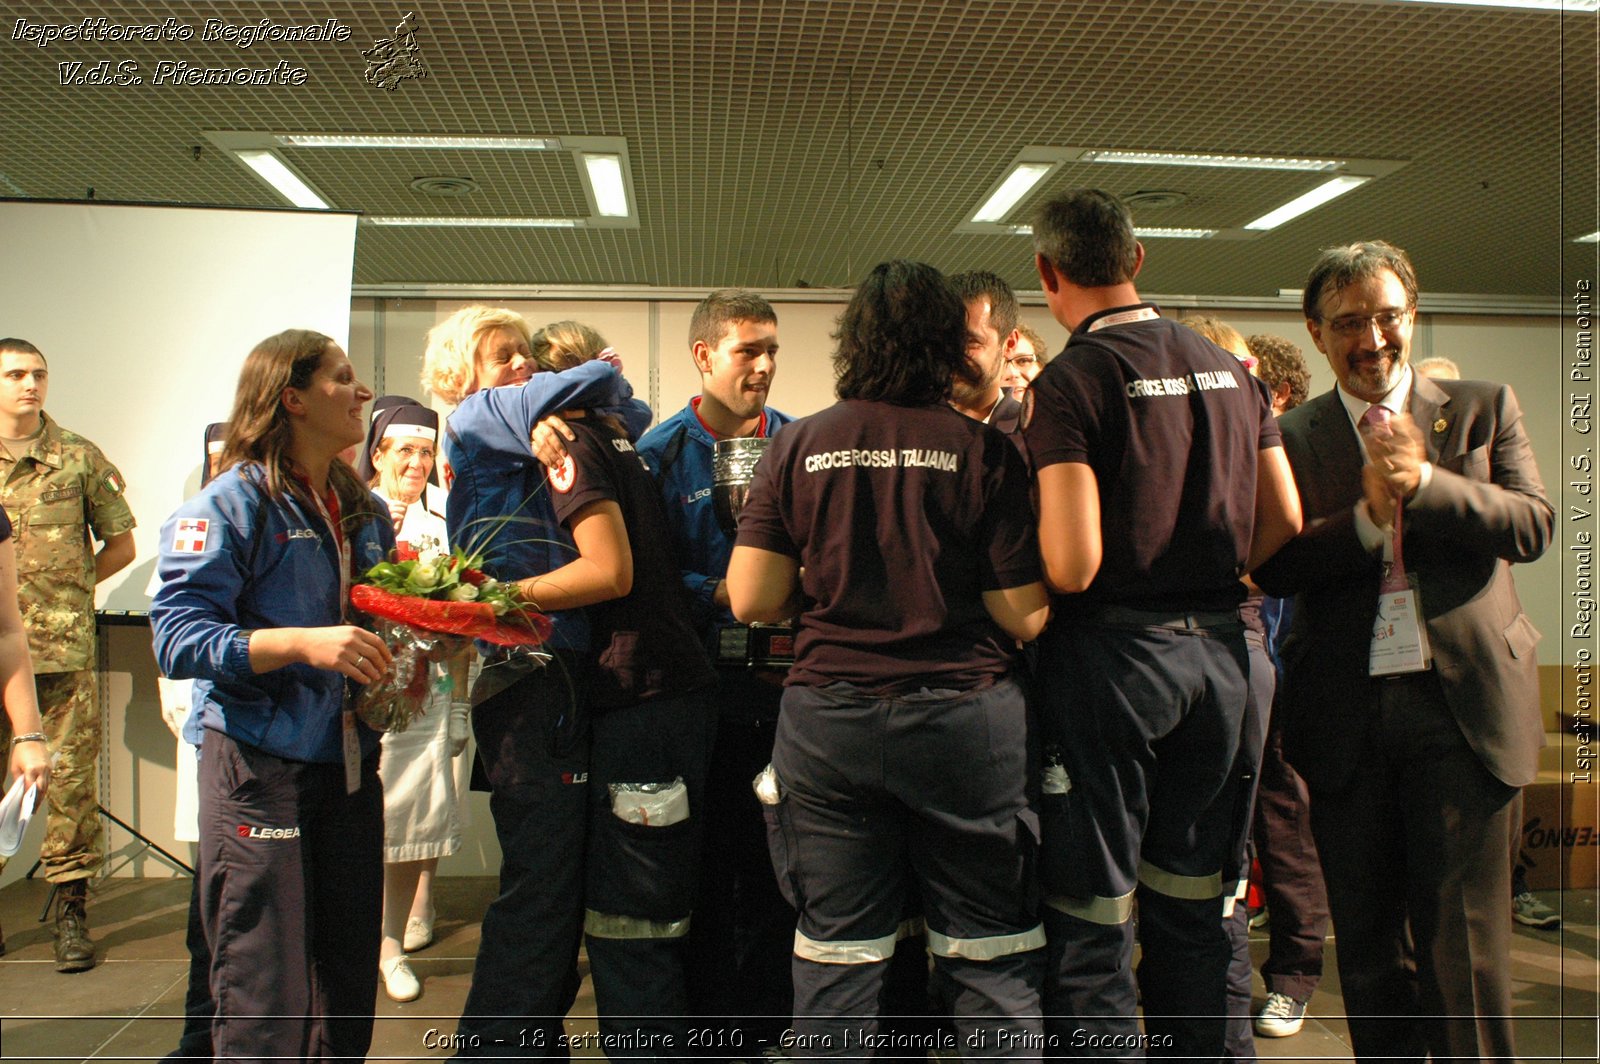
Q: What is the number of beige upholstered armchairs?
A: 0